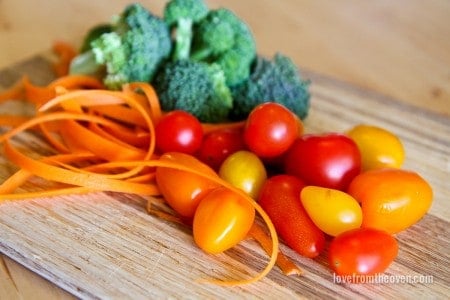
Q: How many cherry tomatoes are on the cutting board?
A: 12